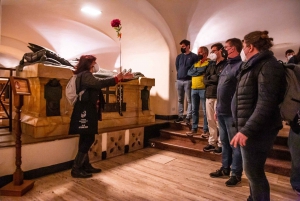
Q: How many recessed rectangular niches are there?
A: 2